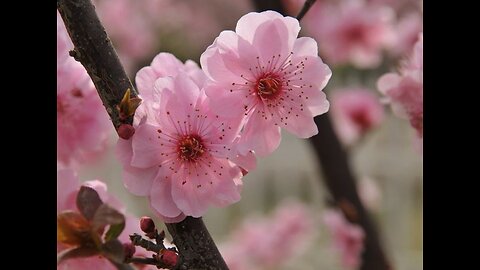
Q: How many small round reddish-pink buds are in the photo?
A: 4